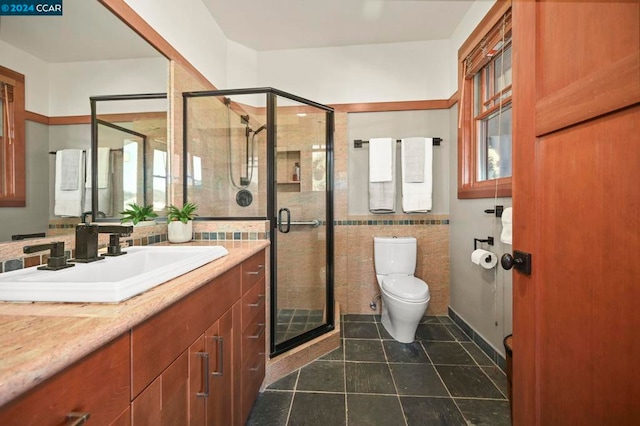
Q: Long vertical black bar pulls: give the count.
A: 2